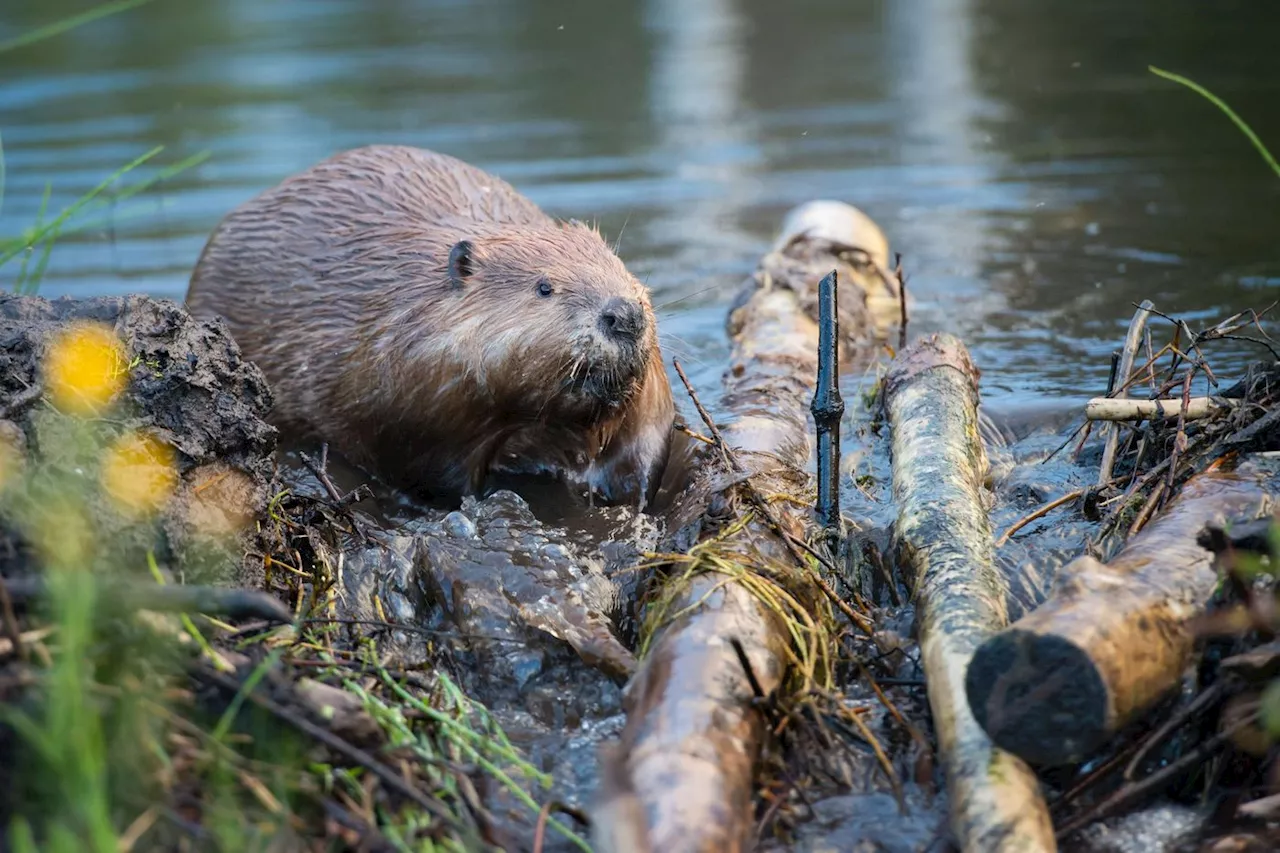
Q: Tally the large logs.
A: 3